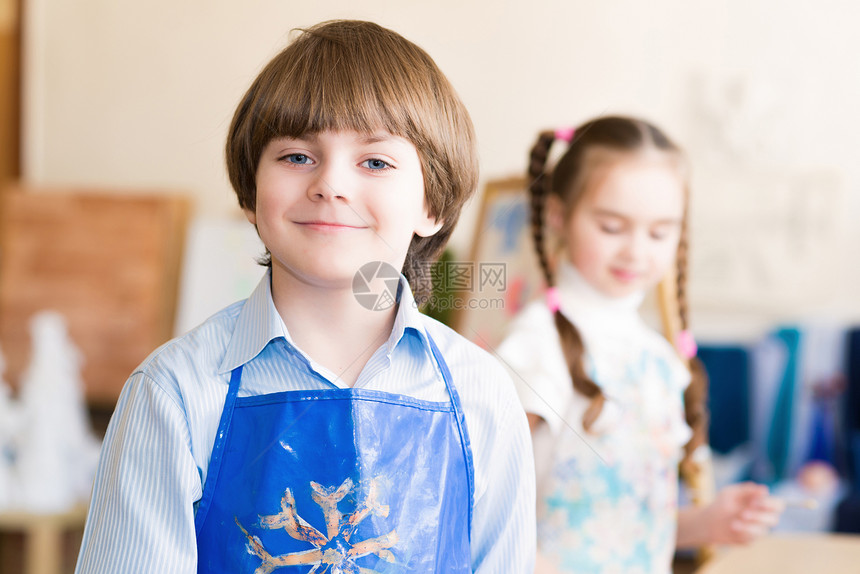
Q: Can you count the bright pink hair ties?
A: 3